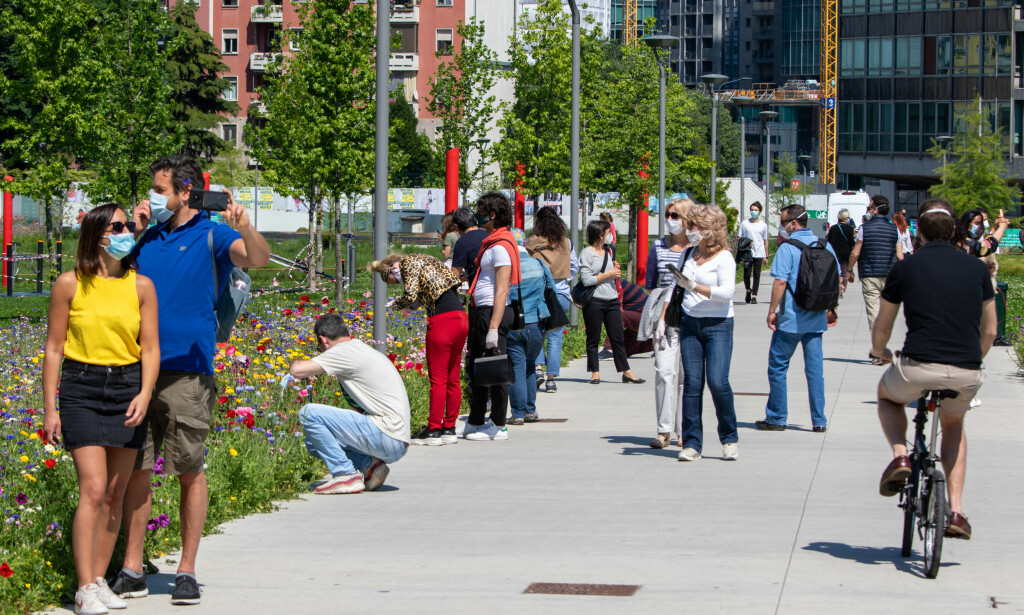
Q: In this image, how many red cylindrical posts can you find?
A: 5